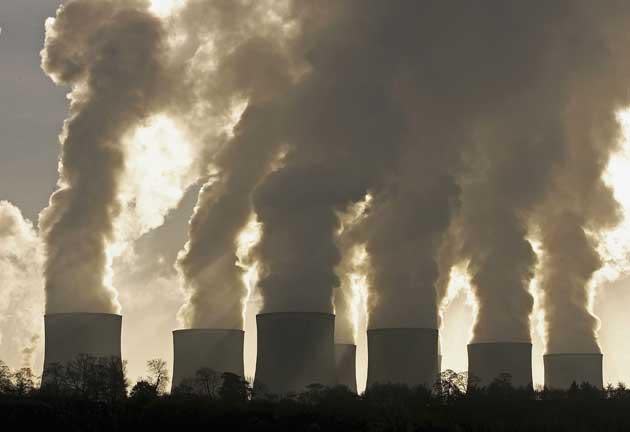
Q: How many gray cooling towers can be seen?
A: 7